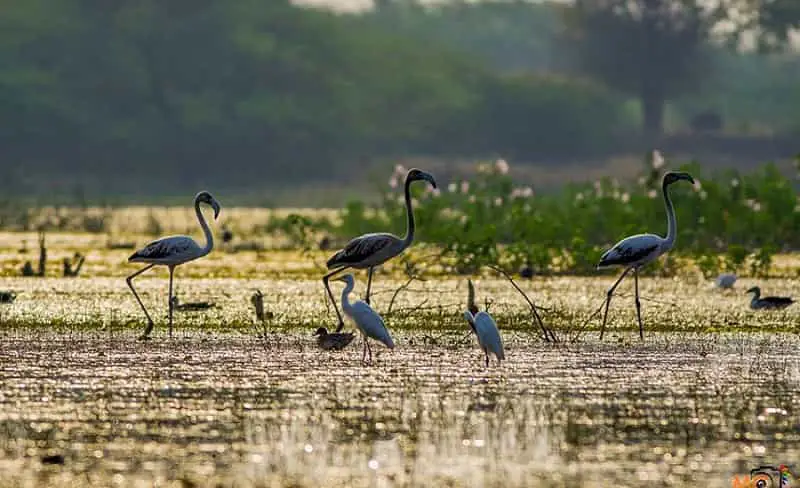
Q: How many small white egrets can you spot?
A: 2